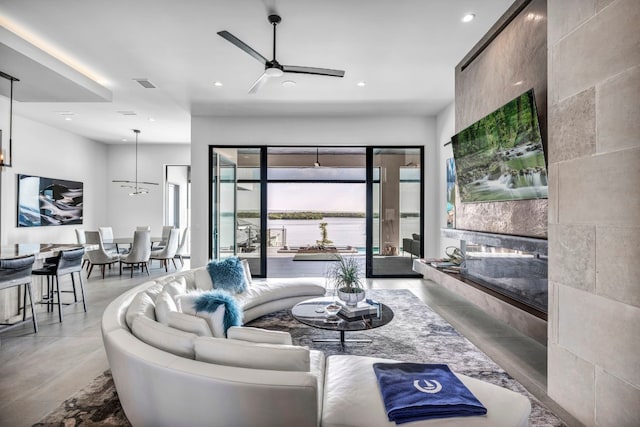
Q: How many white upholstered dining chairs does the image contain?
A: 8